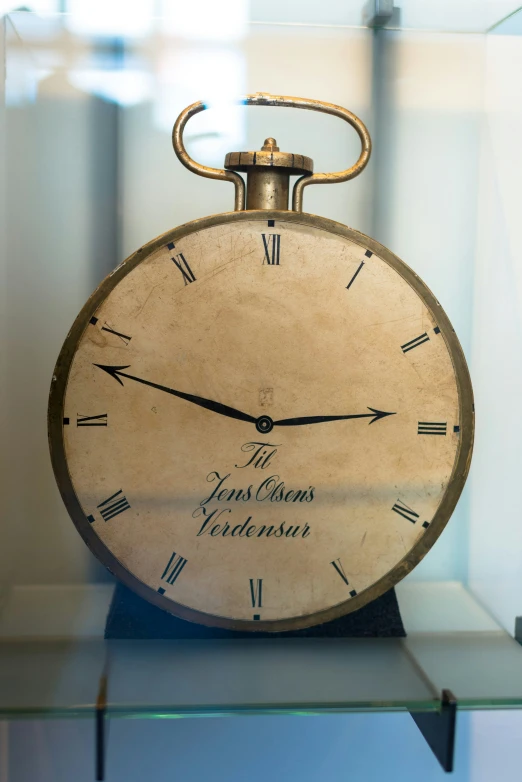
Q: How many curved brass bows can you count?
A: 1